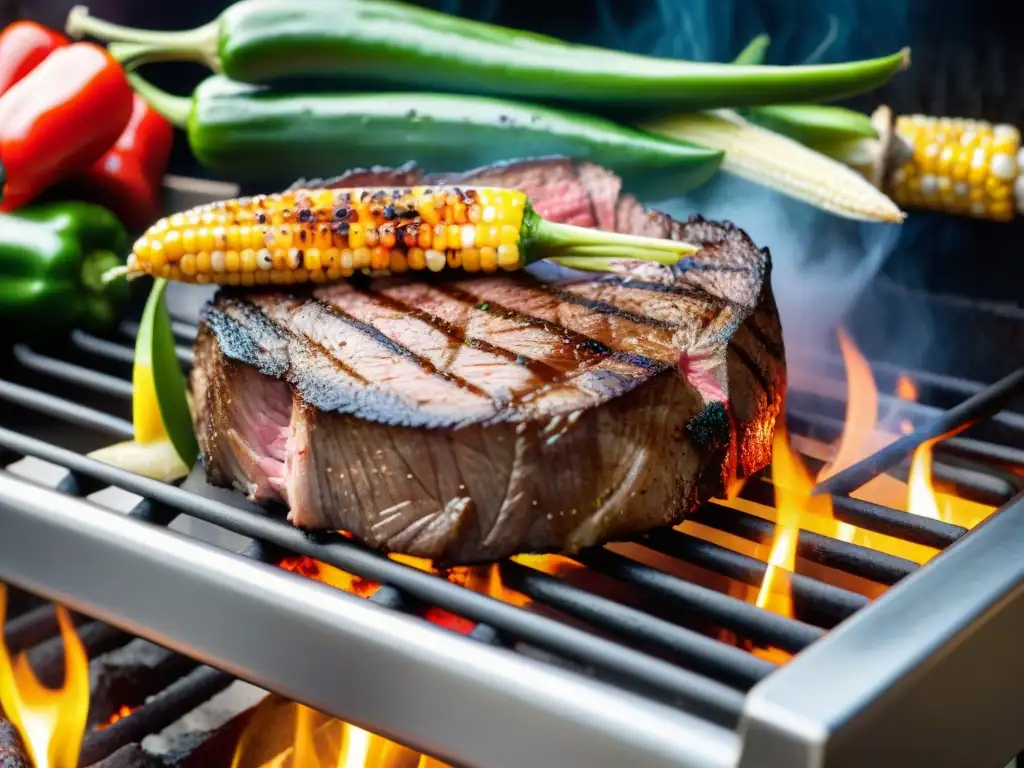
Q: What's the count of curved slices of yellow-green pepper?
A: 1